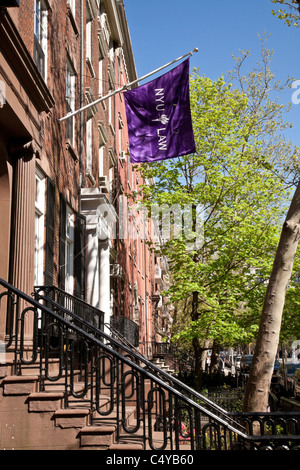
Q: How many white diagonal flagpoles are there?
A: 1